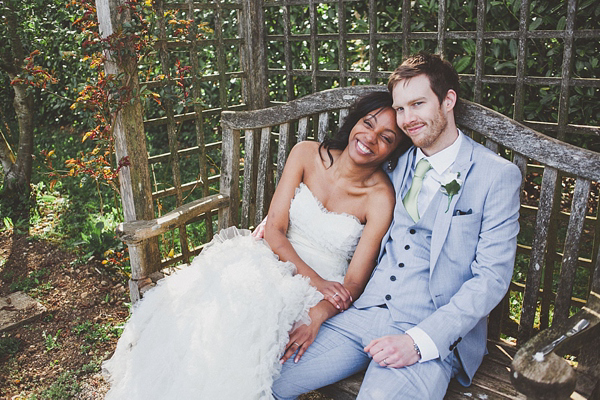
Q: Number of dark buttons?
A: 8